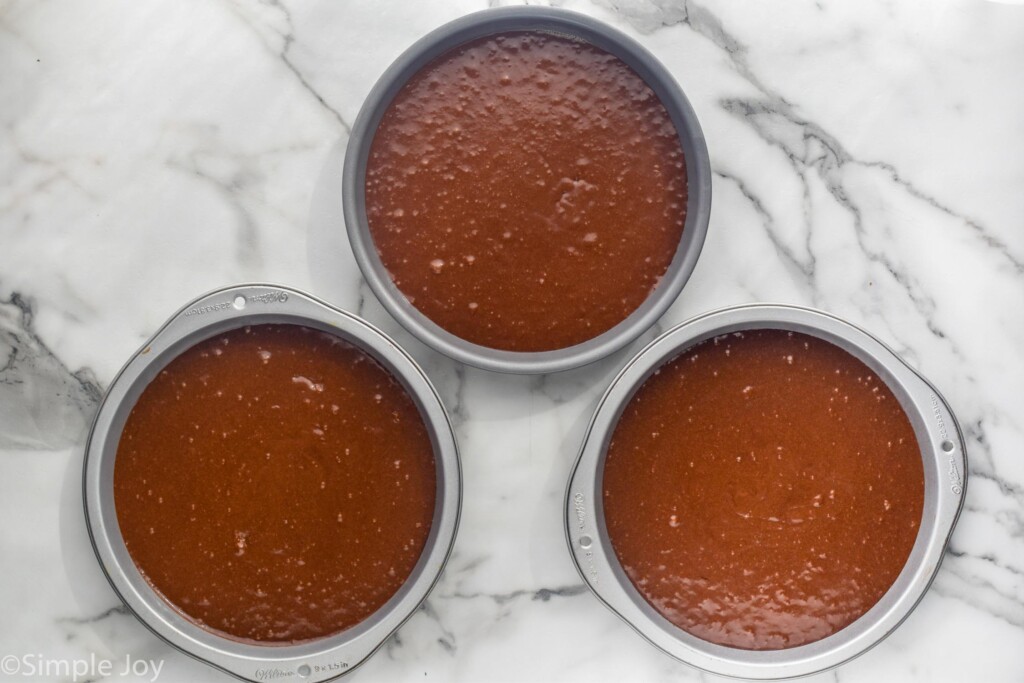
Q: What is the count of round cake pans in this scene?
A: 3